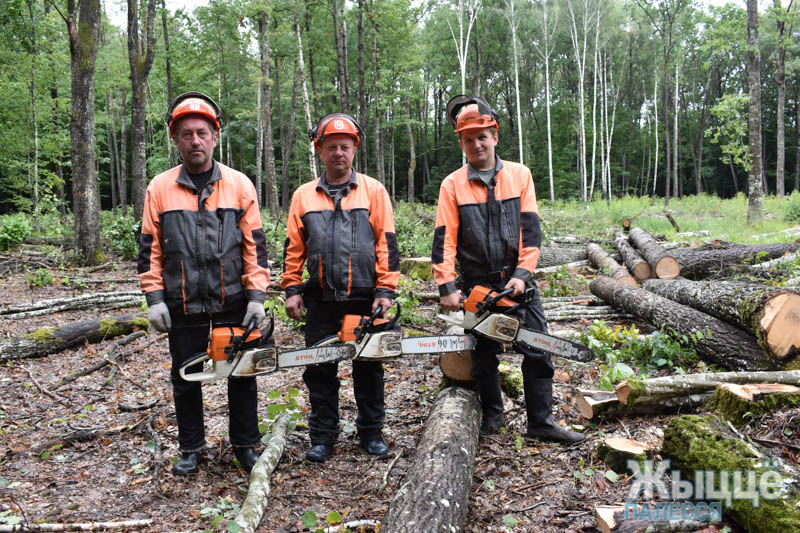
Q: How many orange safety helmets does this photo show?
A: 3